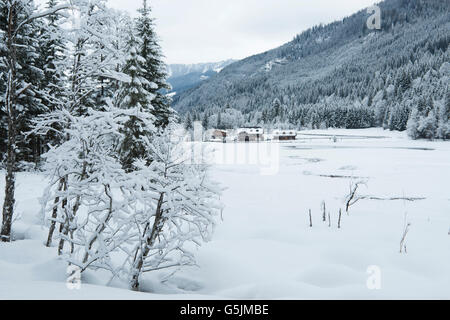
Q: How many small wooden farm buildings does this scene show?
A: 3